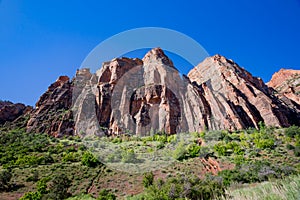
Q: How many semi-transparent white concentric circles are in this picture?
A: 2